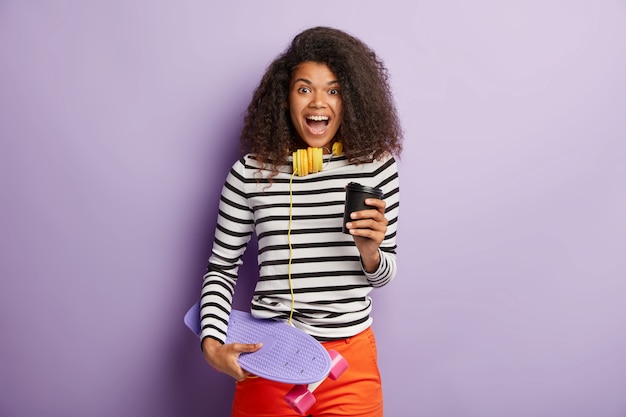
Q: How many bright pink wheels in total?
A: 2